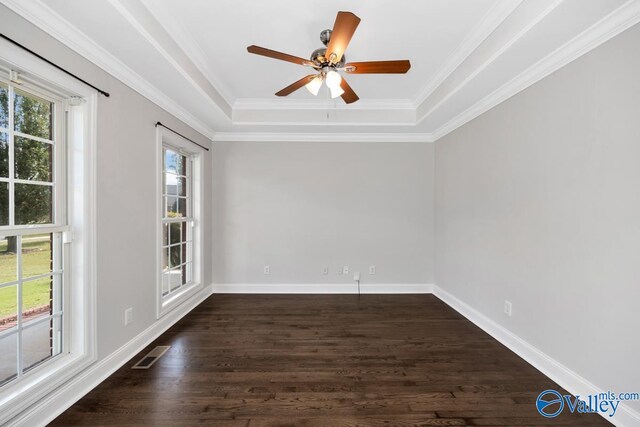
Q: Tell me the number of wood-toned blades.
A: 5